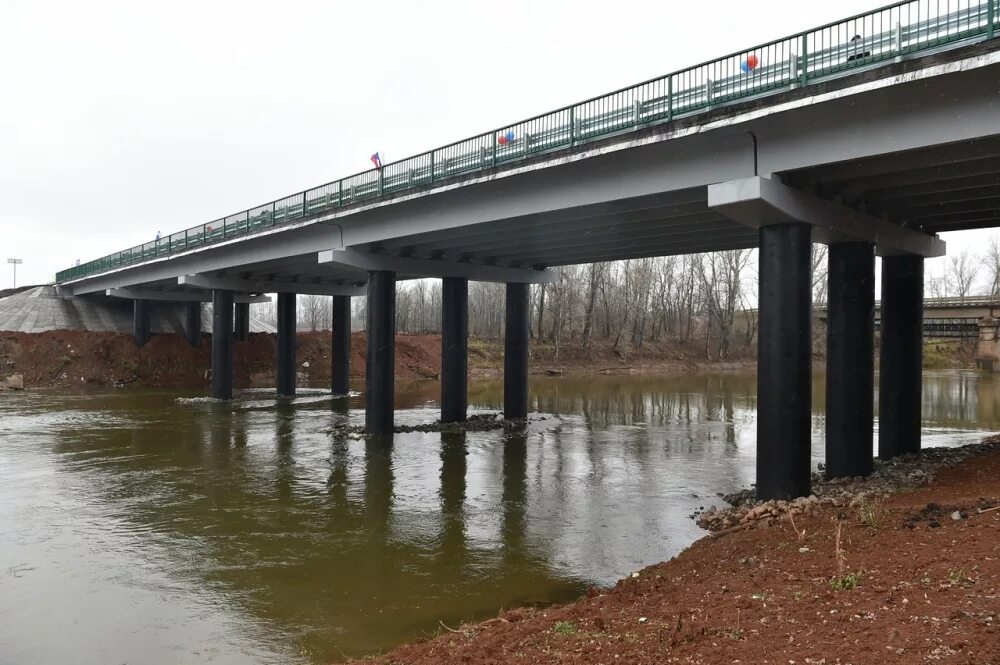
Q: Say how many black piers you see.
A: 12